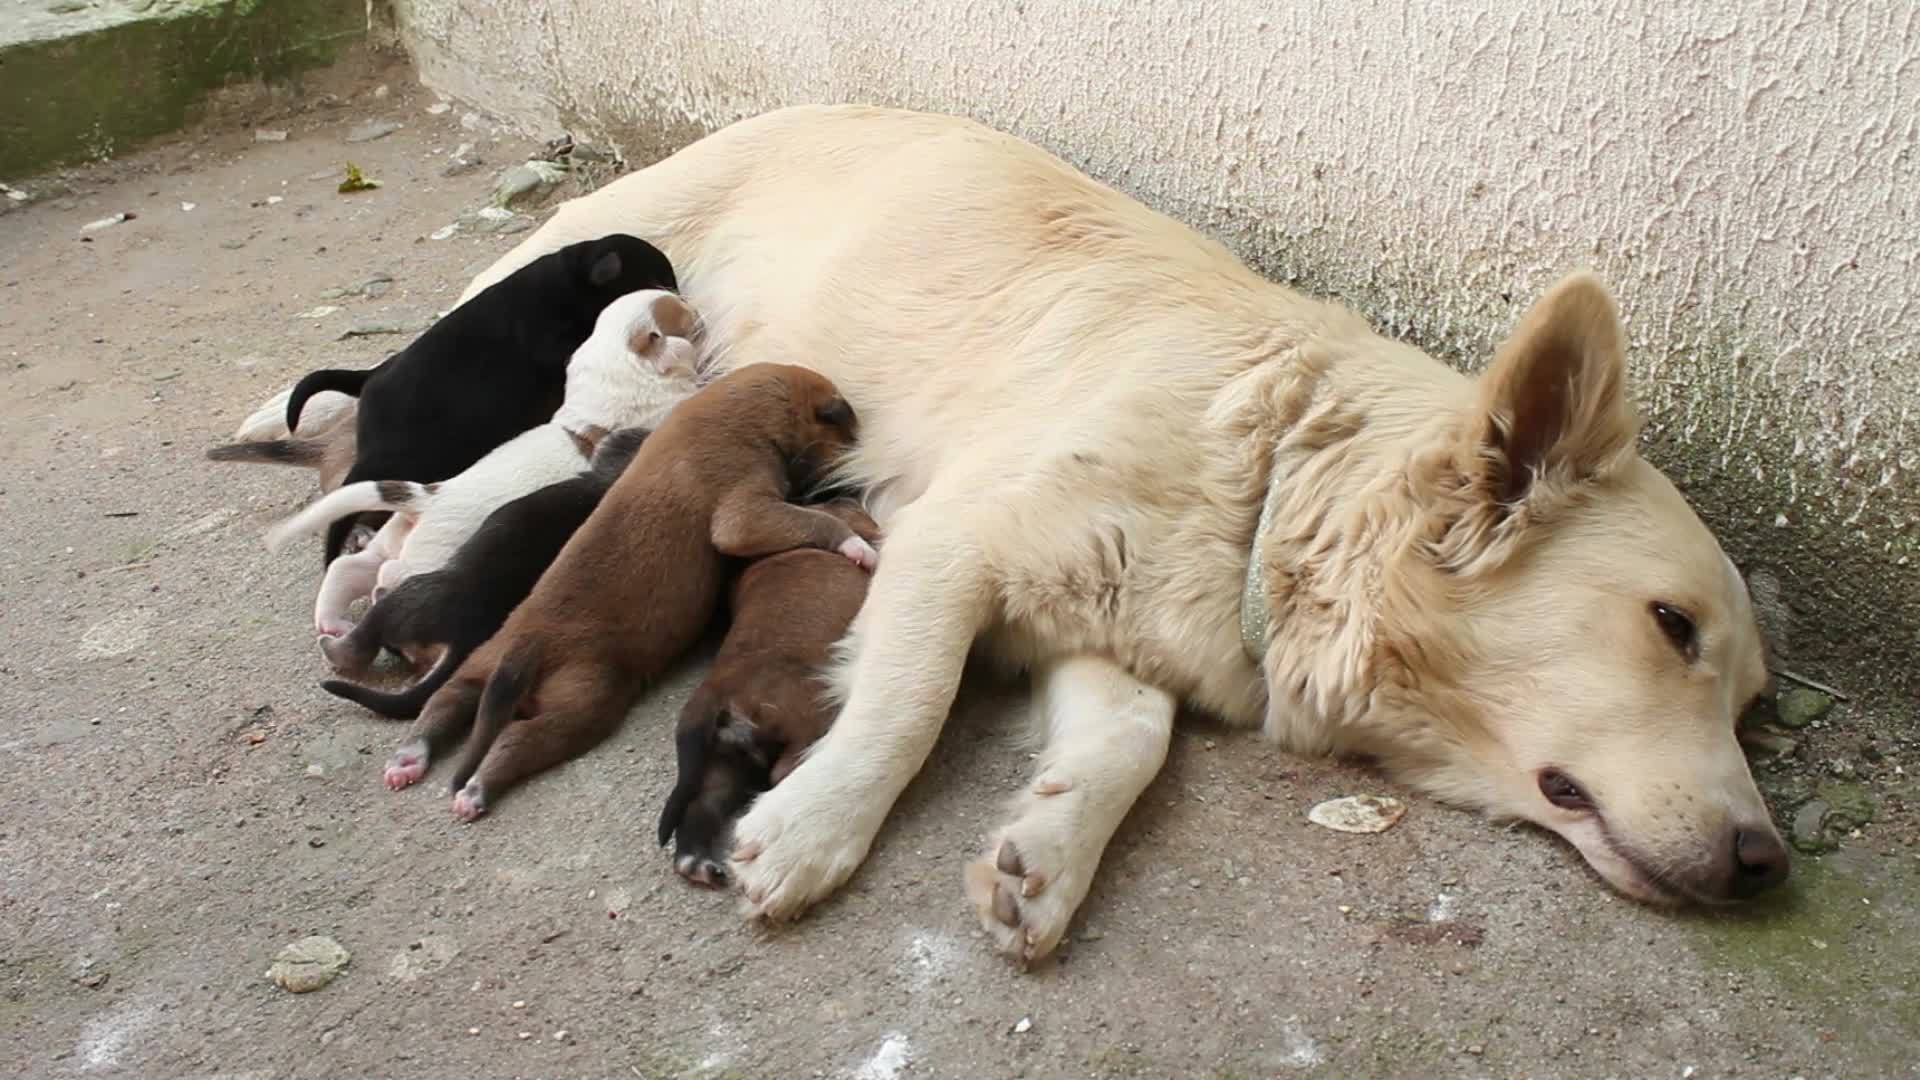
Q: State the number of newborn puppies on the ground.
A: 6